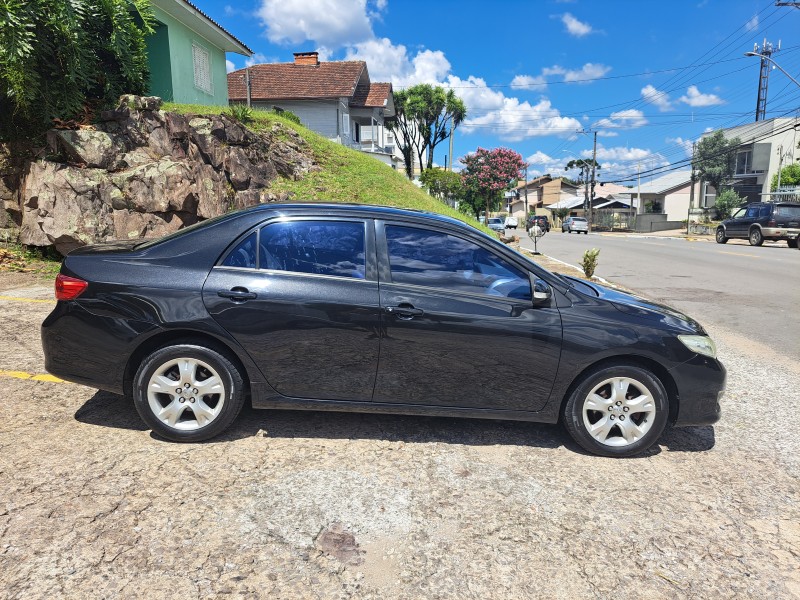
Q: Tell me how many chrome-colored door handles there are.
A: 0